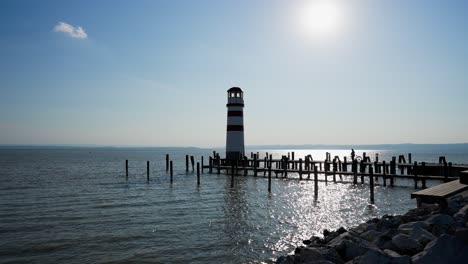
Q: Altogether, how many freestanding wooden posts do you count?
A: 11